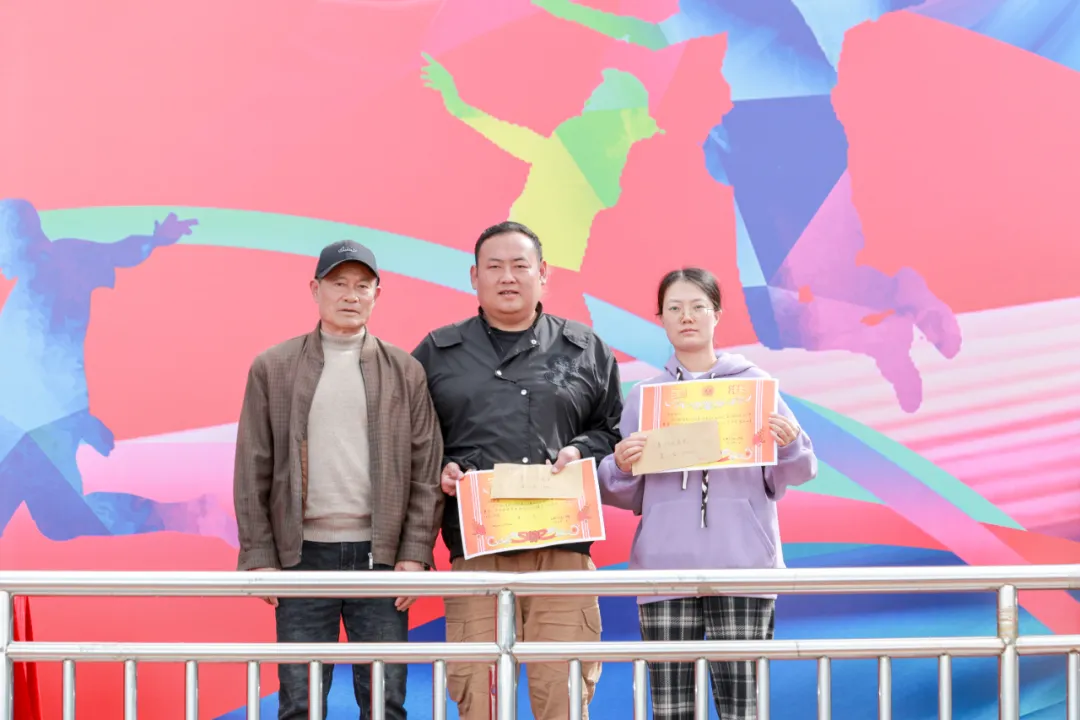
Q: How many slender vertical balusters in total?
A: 15